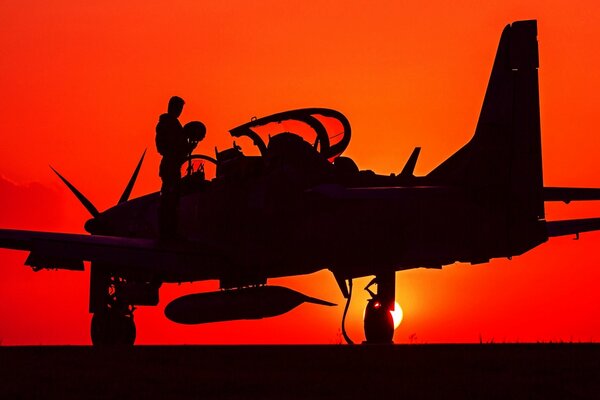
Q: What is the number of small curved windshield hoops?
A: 1